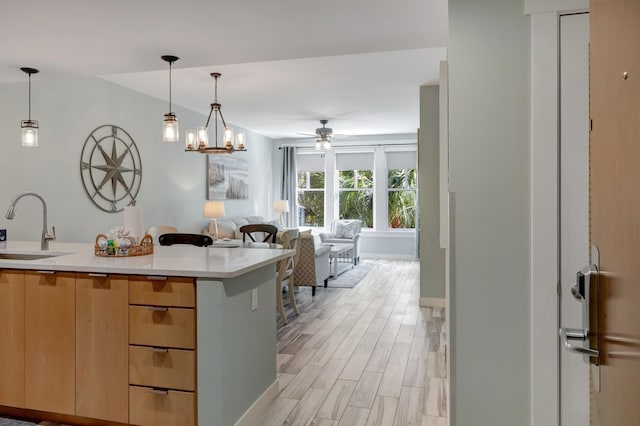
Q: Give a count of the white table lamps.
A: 2